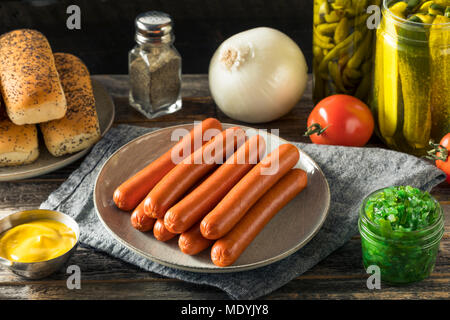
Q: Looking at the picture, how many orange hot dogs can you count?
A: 8